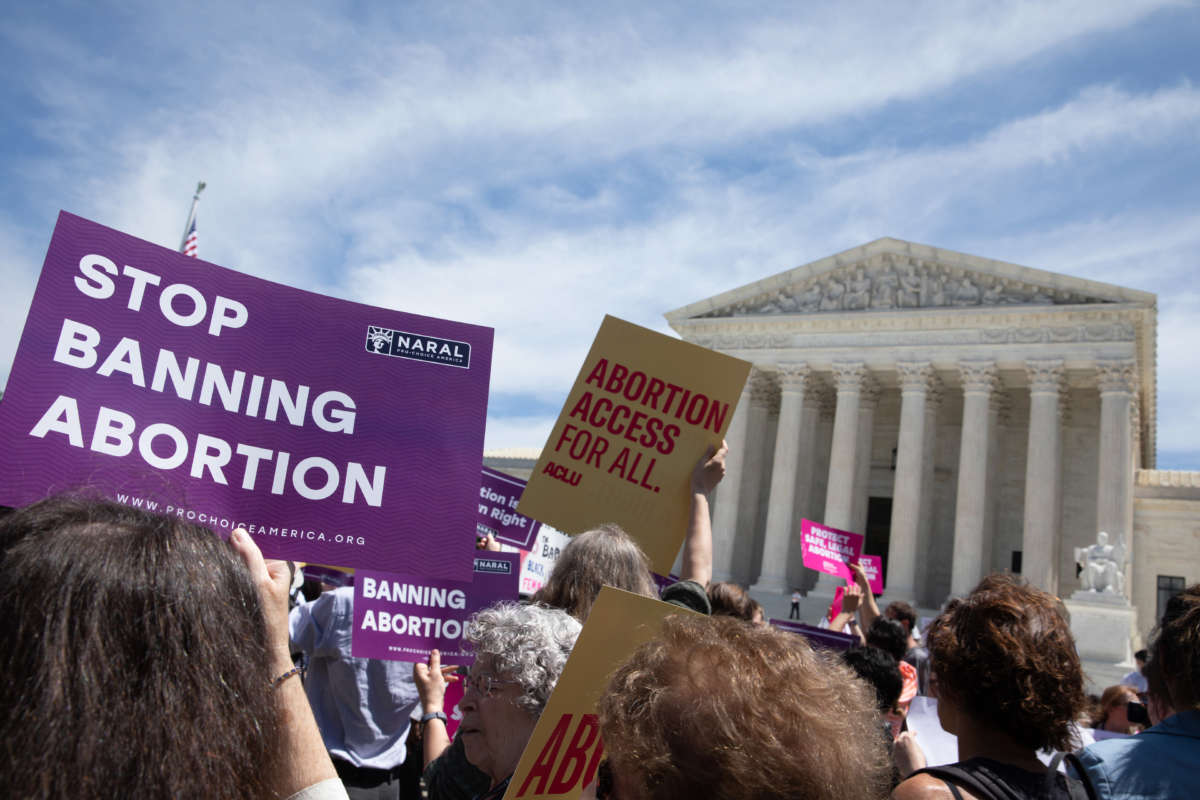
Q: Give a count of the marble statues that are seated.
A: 1